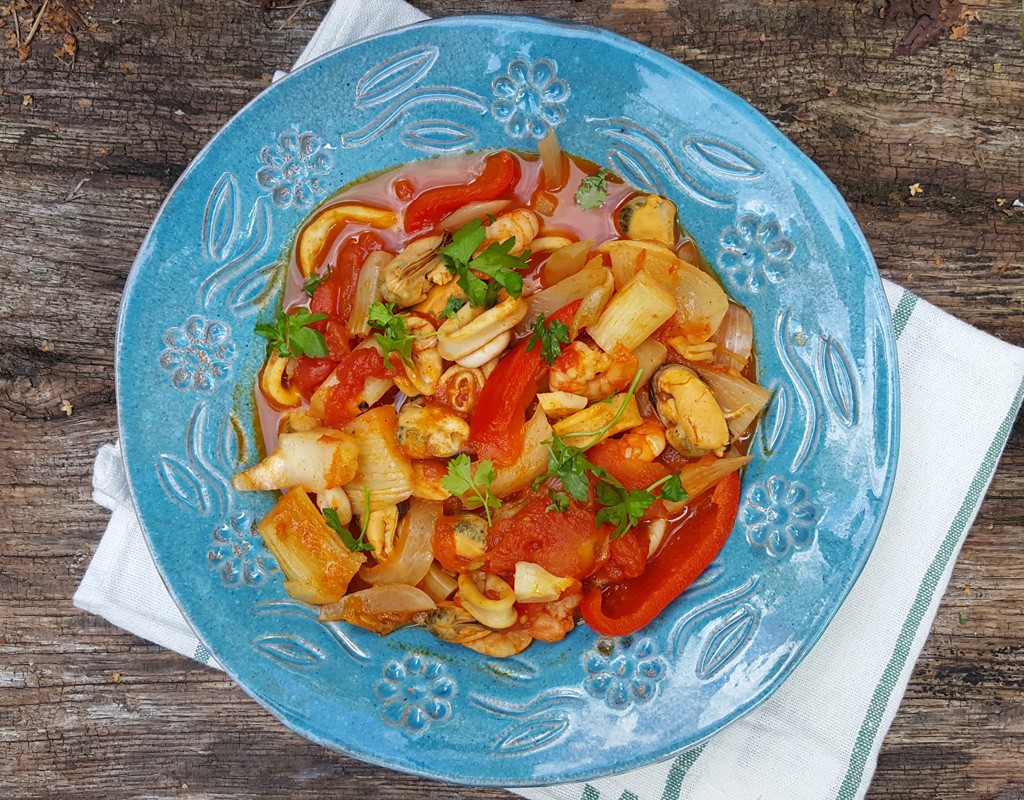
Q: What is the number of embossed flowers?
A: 8